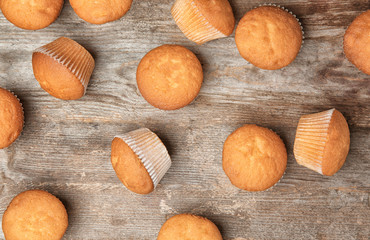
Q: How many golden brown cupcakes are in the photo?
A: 13